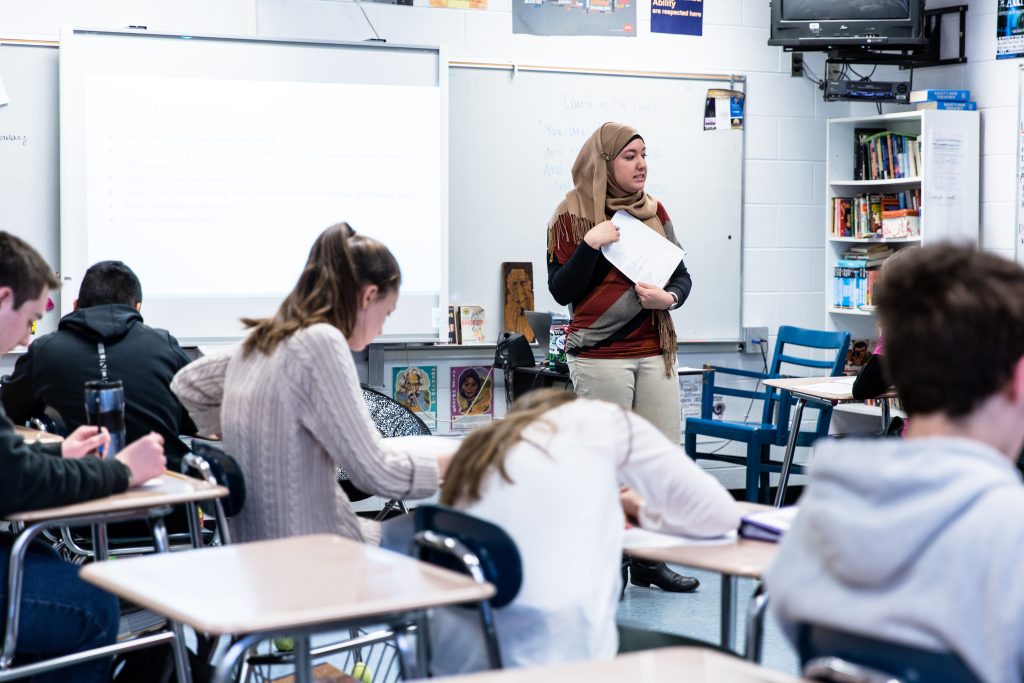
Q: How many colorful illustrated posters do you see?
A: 2